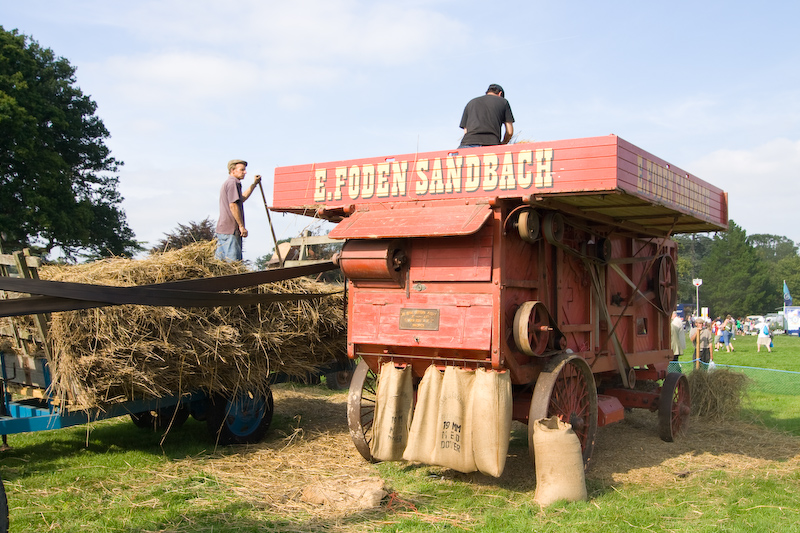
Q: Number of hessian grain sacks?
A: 4